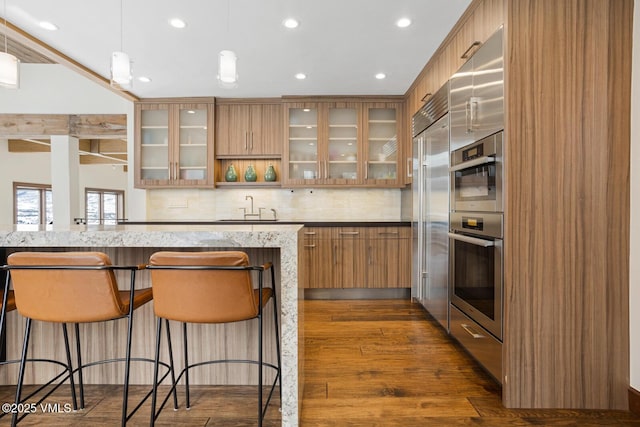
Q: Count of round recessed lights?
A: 7